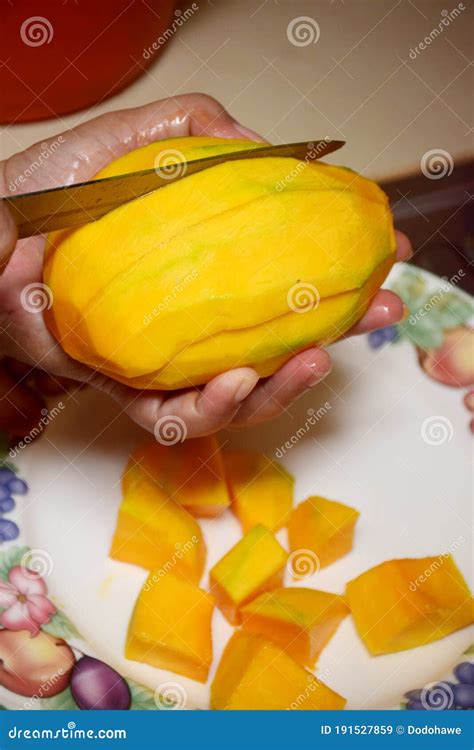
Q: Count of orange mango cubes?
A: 9